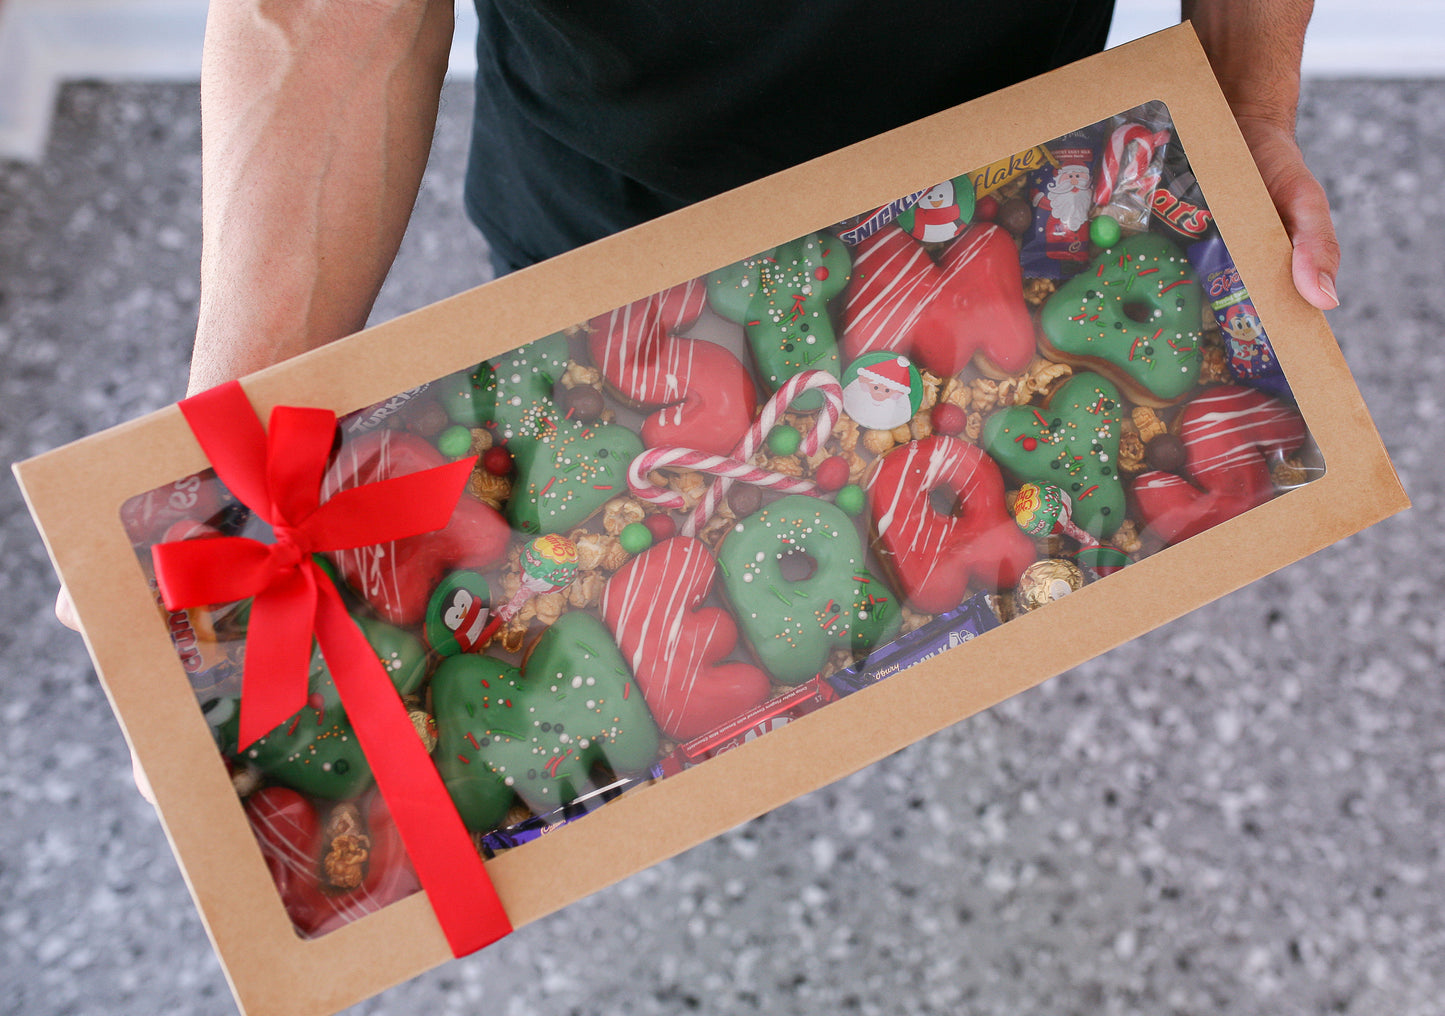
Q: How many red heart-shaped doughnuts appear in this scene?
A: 0